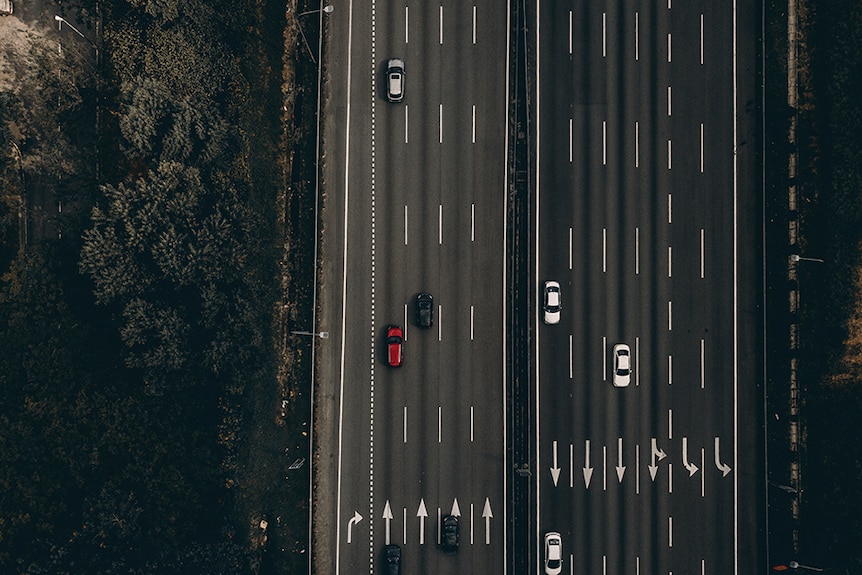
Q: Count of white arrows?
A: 11